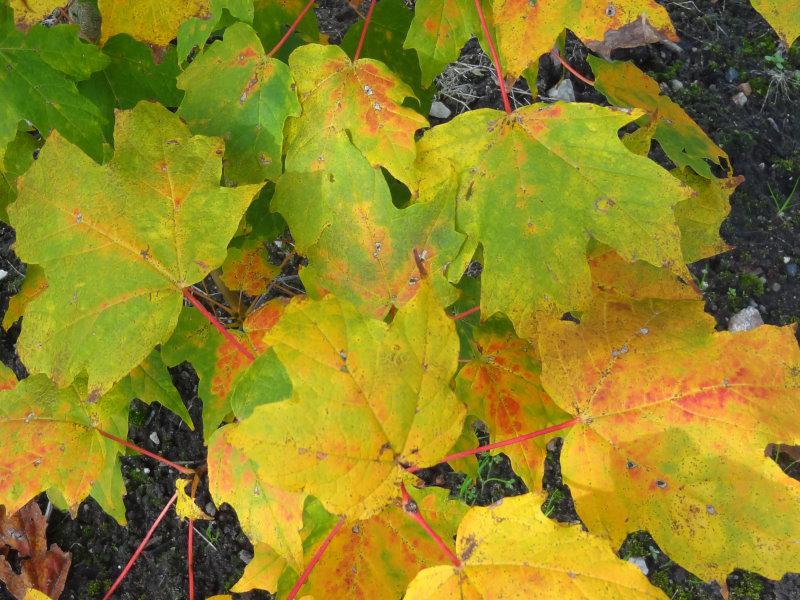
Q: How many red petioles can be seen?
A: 12